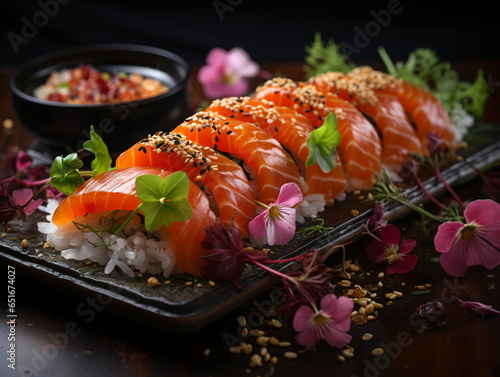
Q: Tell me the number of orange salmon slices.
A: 7